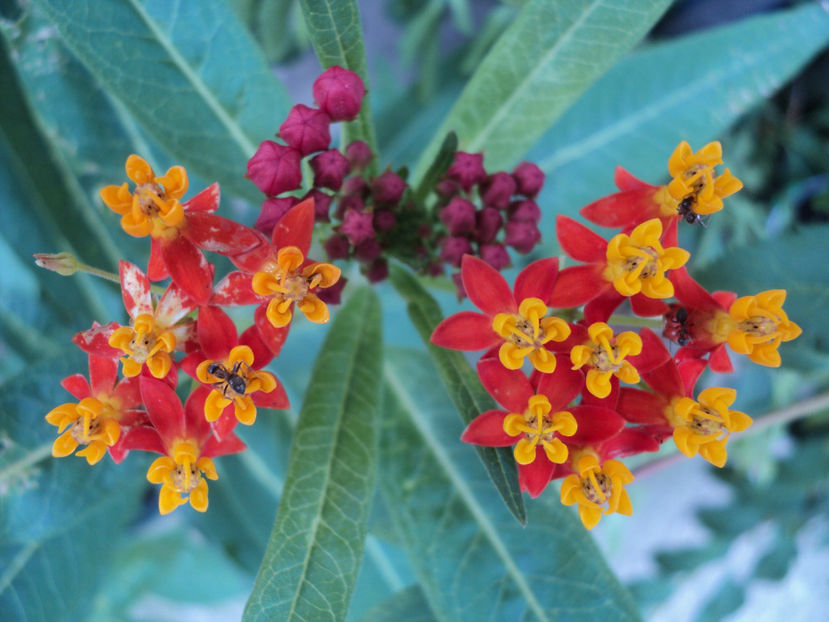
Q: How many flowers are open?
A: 14